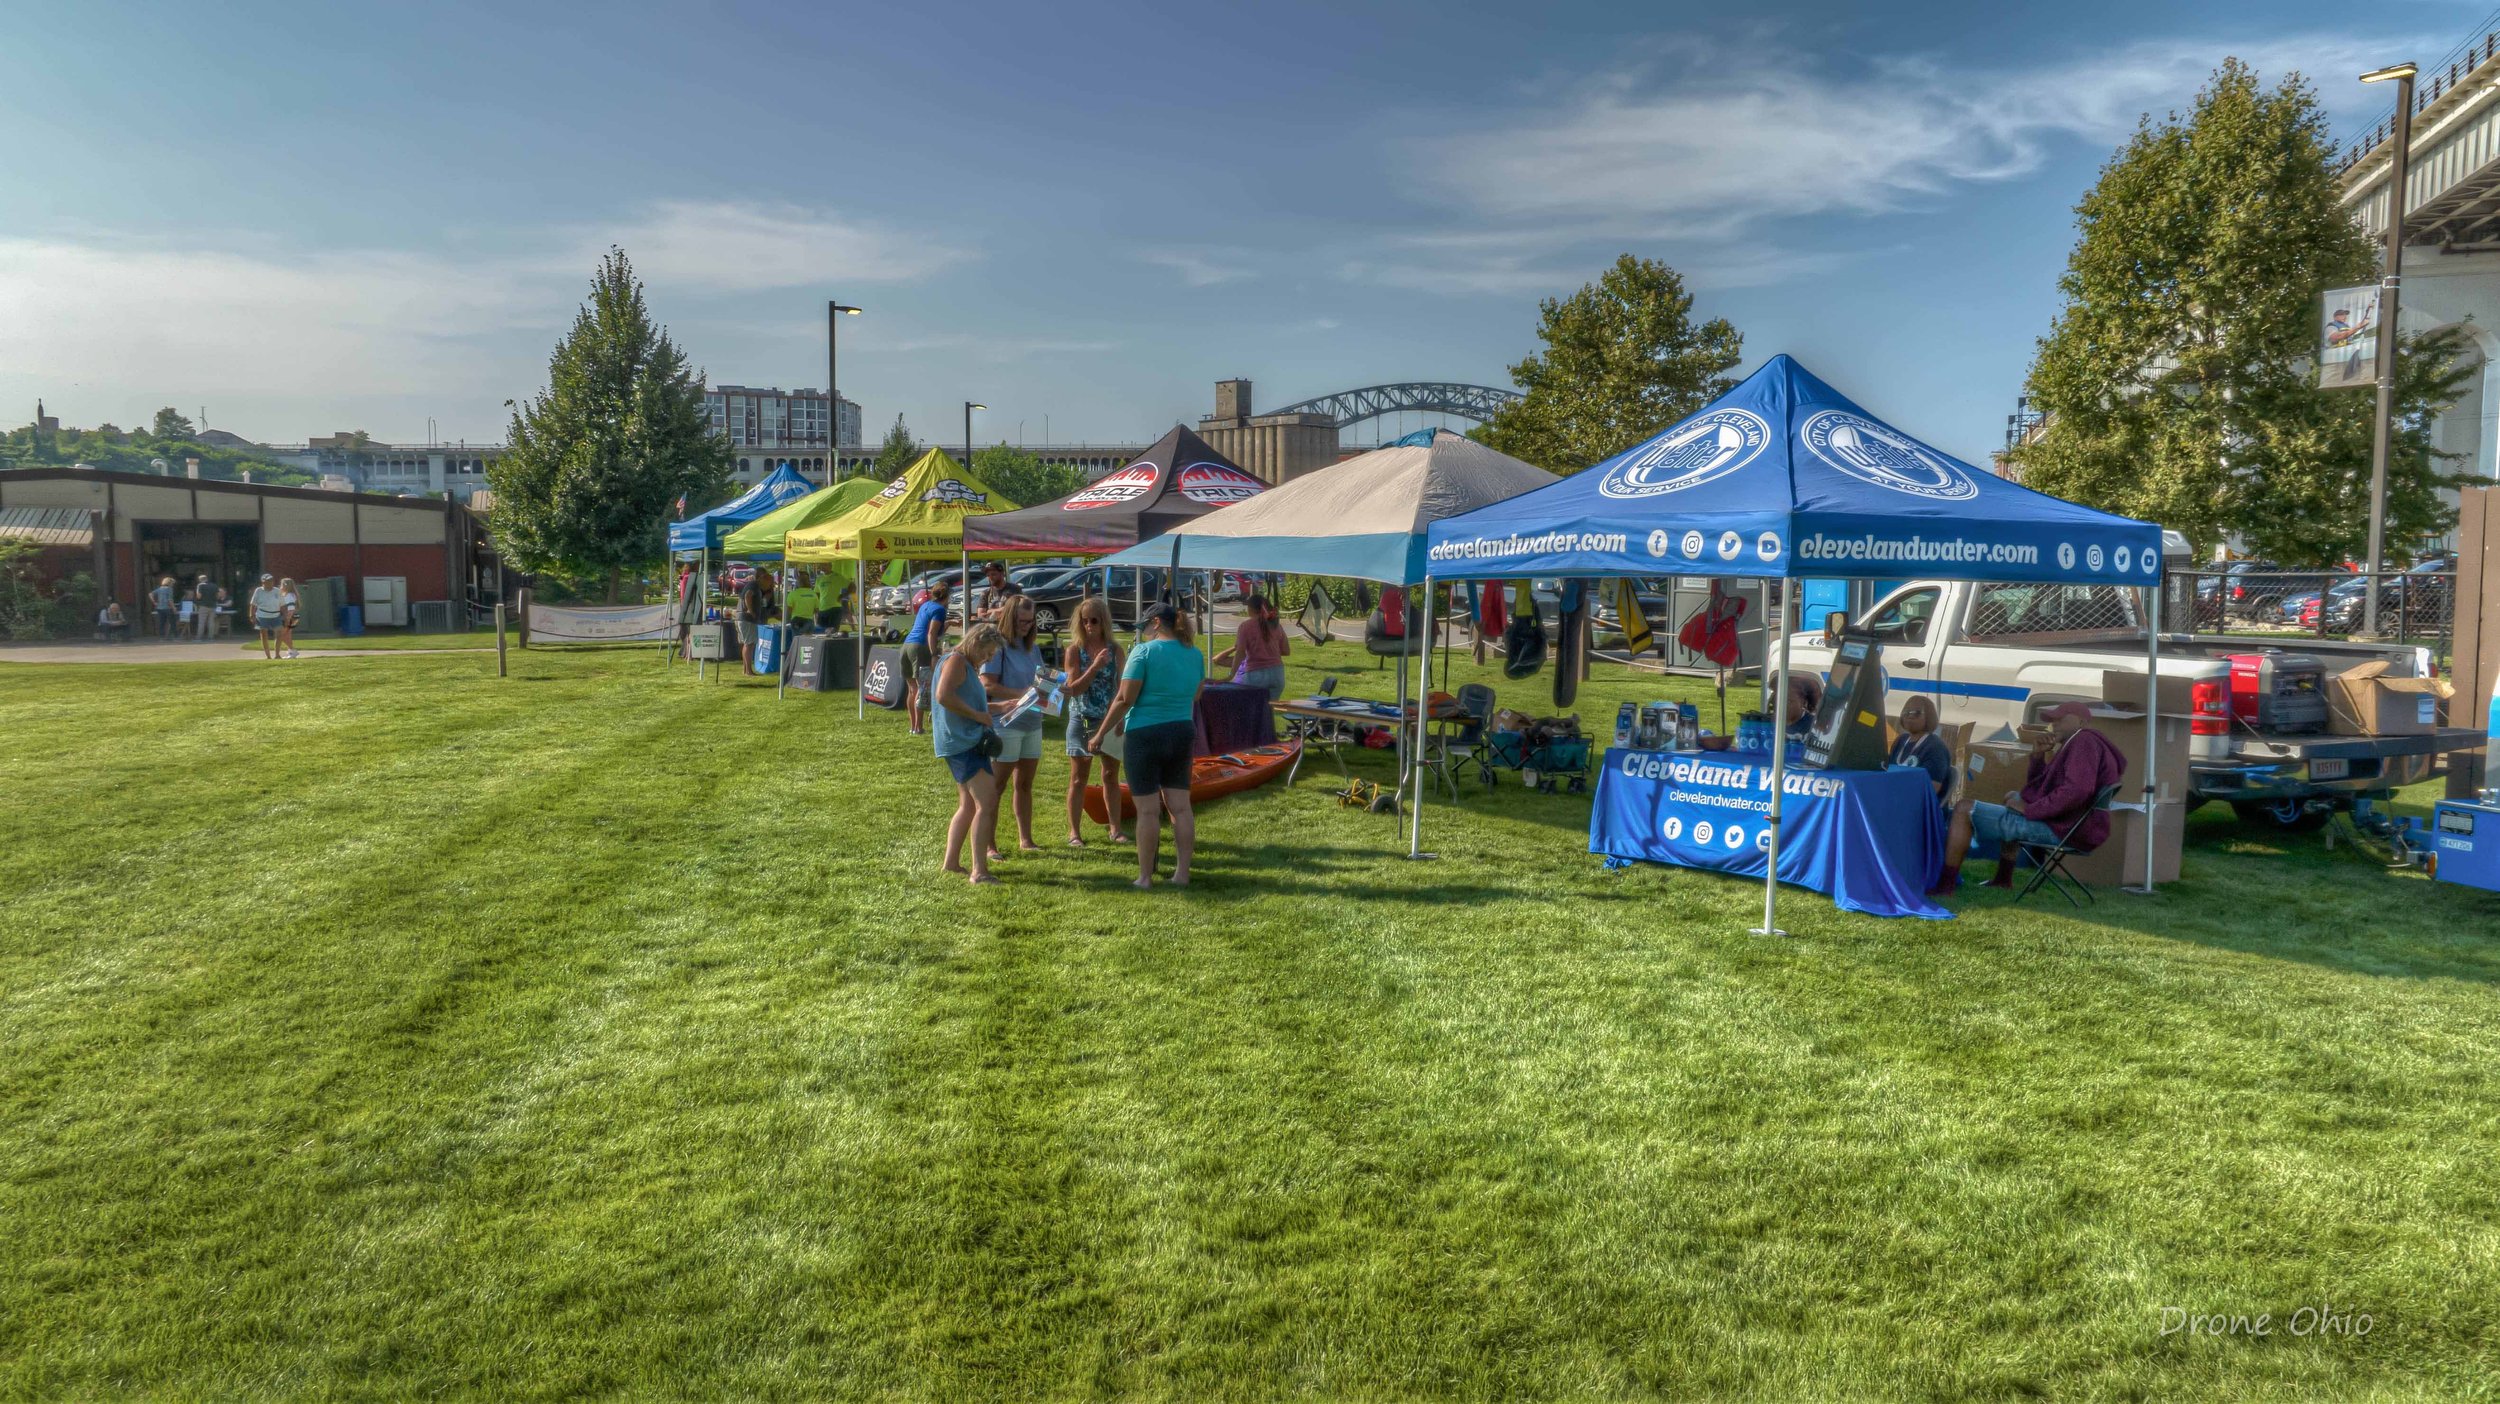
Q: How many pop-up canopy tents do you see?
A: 6